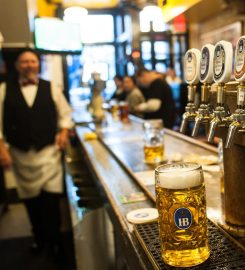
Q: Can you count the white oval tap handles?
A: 4